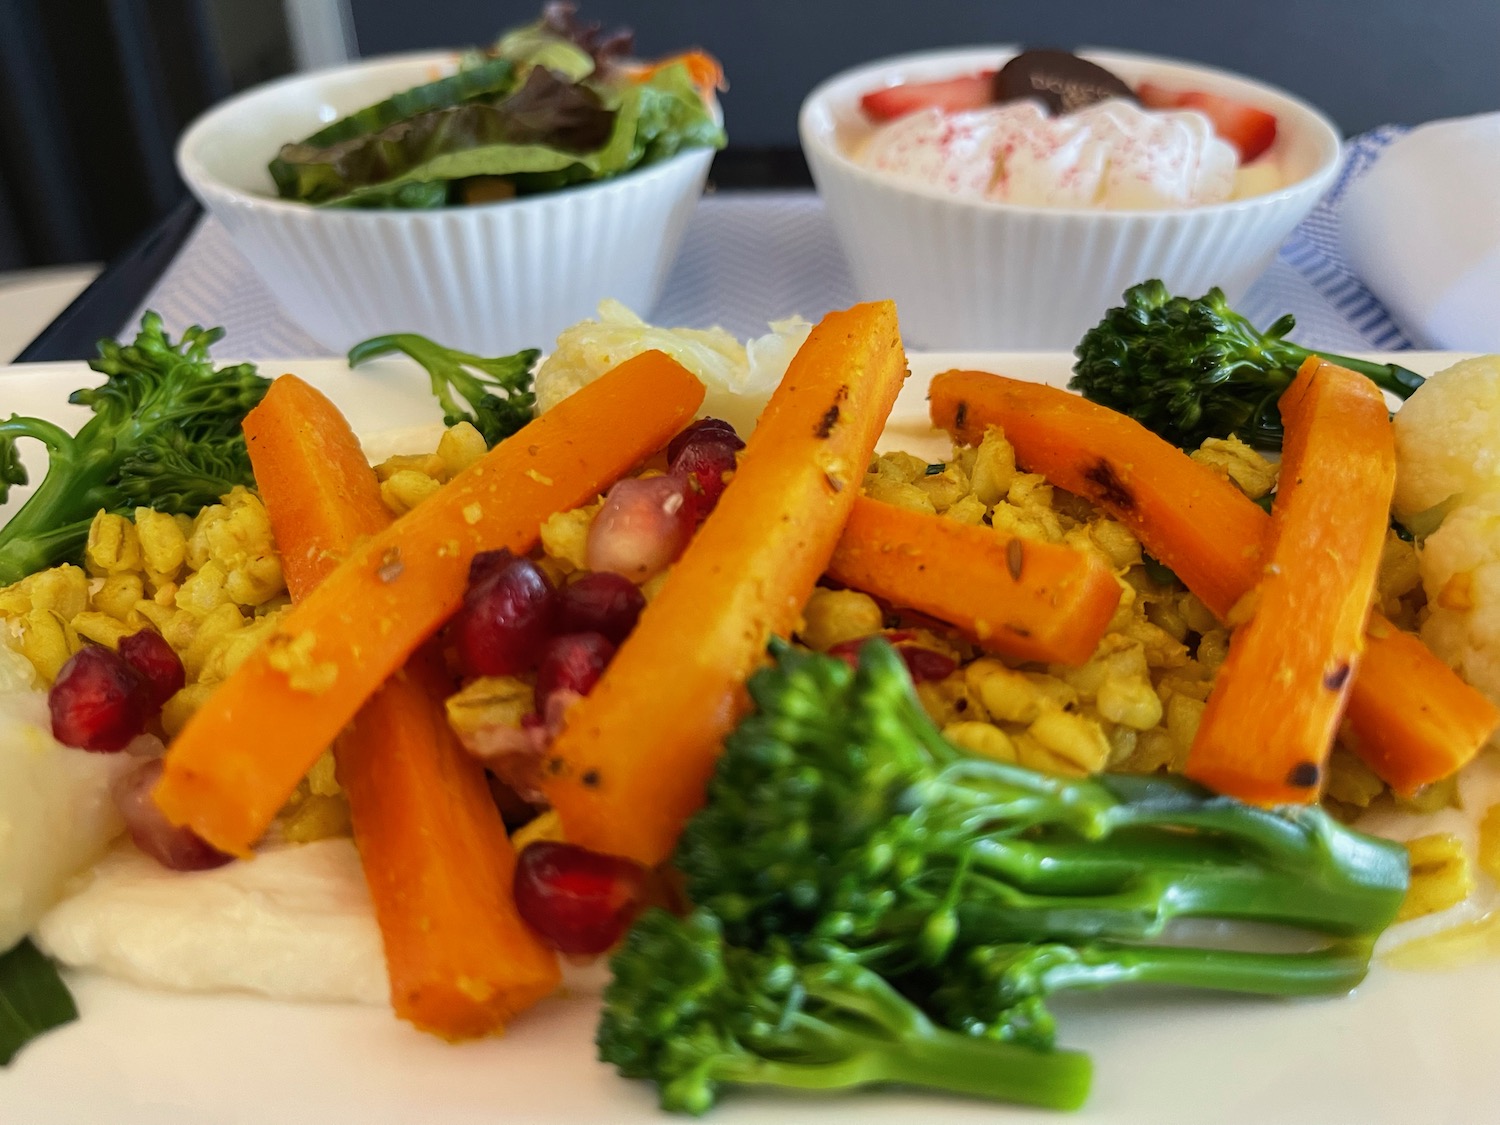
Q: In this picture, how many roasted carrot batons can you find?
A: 6